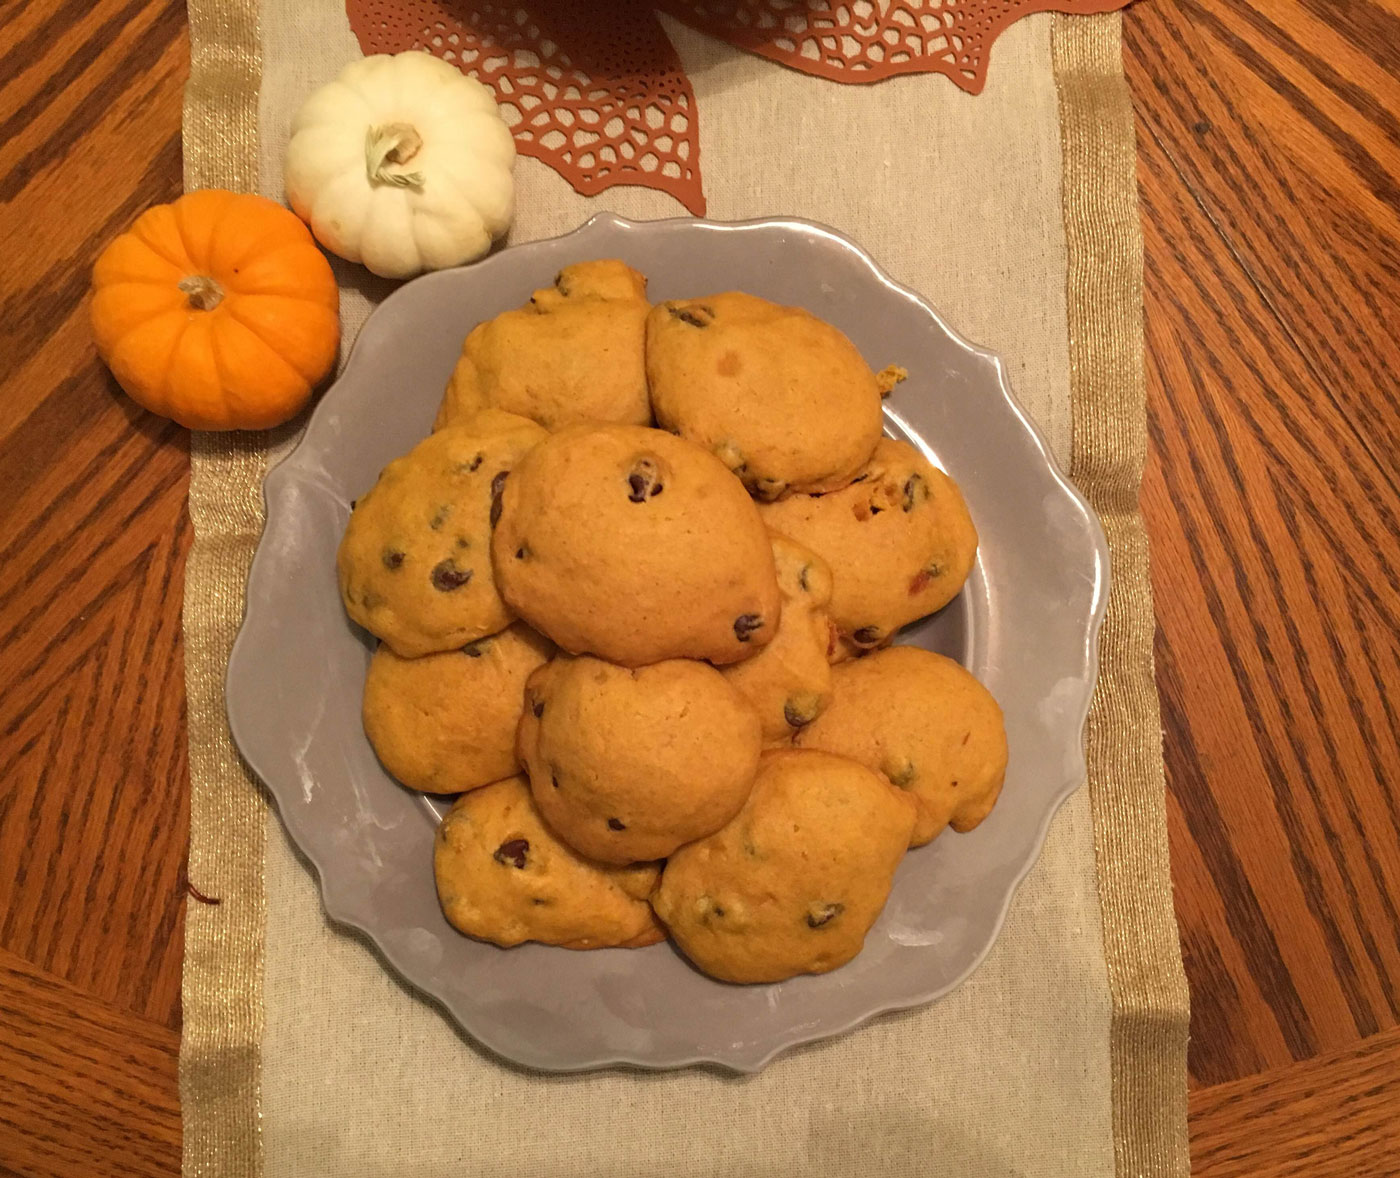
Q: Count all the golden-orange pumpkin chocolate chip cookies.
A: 11